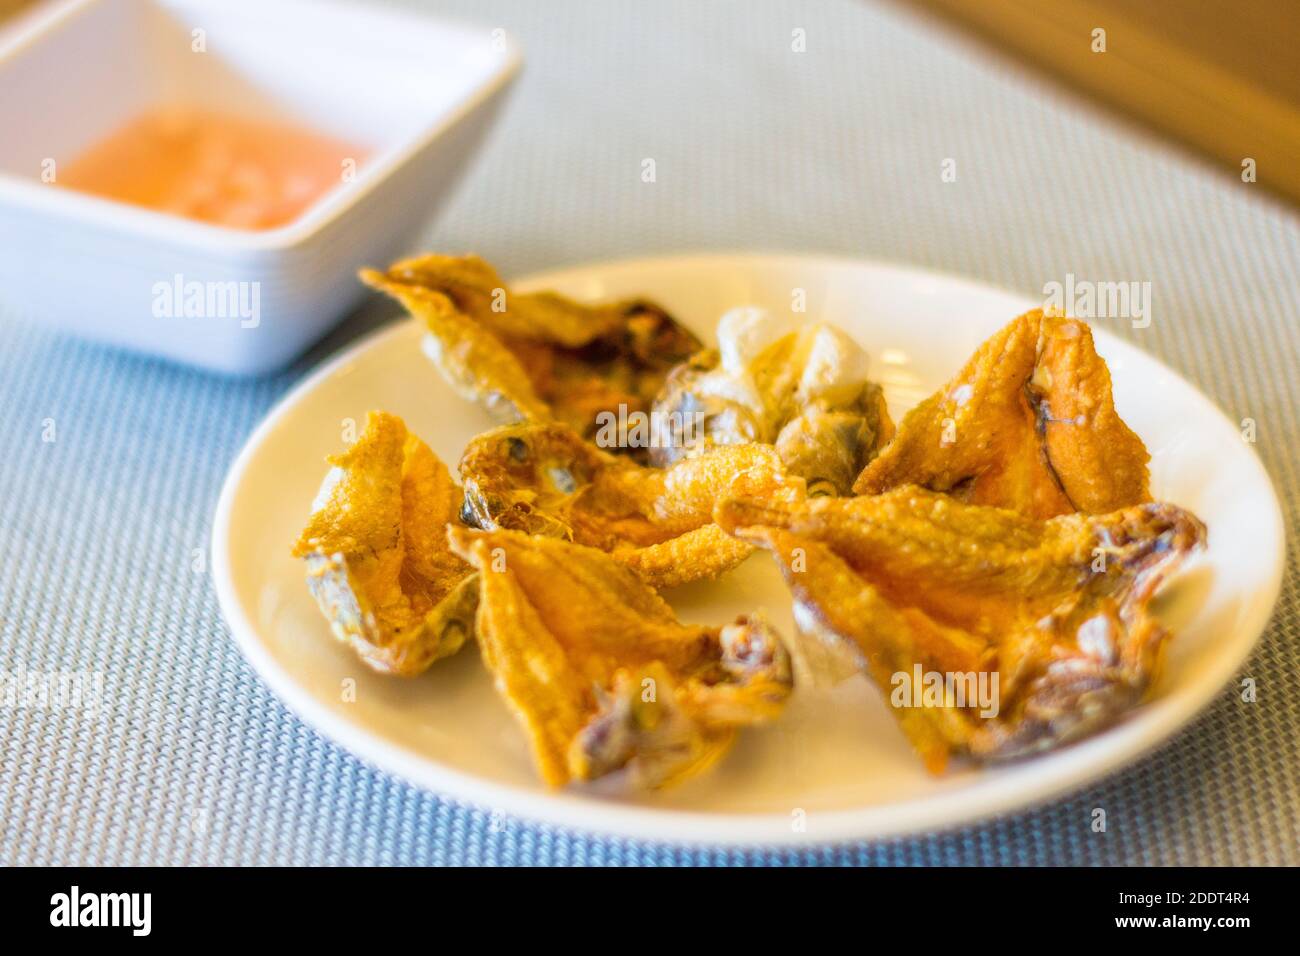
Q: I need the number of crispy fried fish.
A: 7